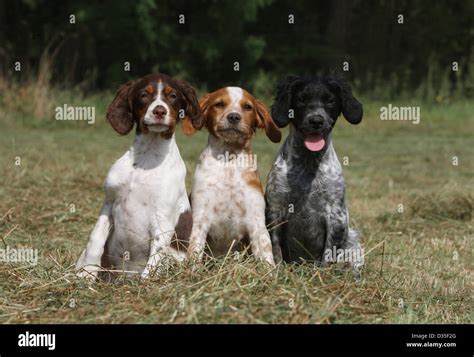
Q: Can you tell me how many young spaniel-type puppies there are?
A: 3